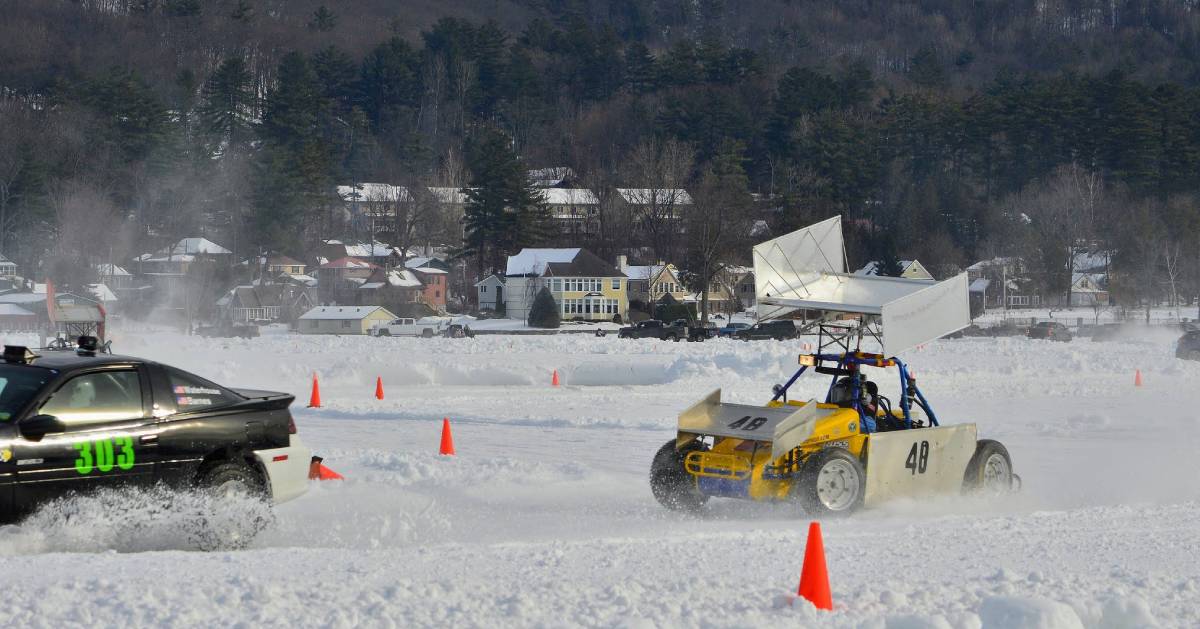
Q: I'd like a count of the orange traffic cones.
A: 7